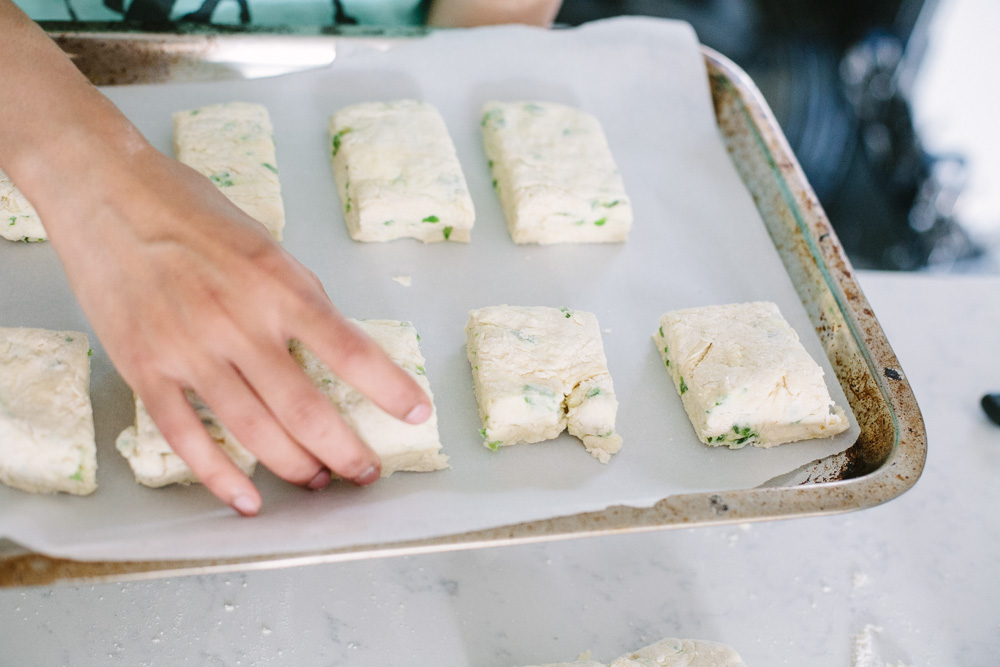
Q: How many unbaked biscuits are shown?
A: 9